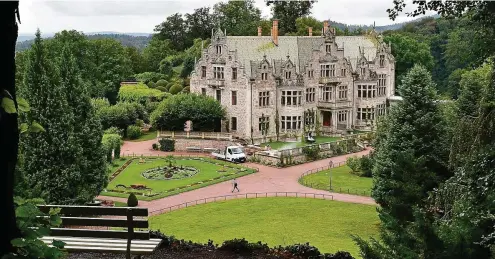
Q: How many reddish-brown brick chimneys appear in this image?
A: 4